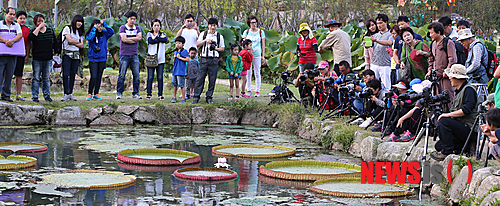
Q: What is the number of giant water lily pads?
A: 8